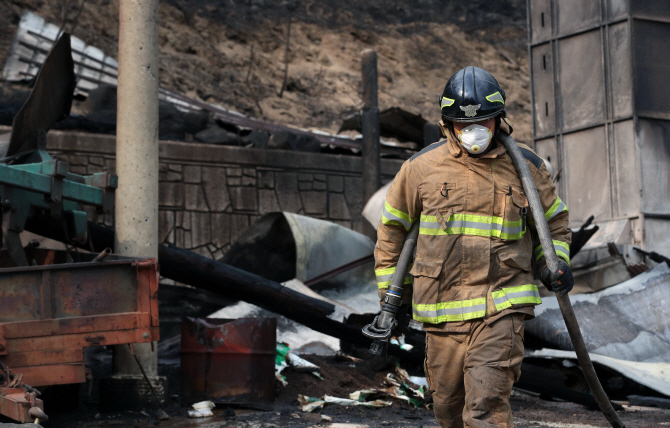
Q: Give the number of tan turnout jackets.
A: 1